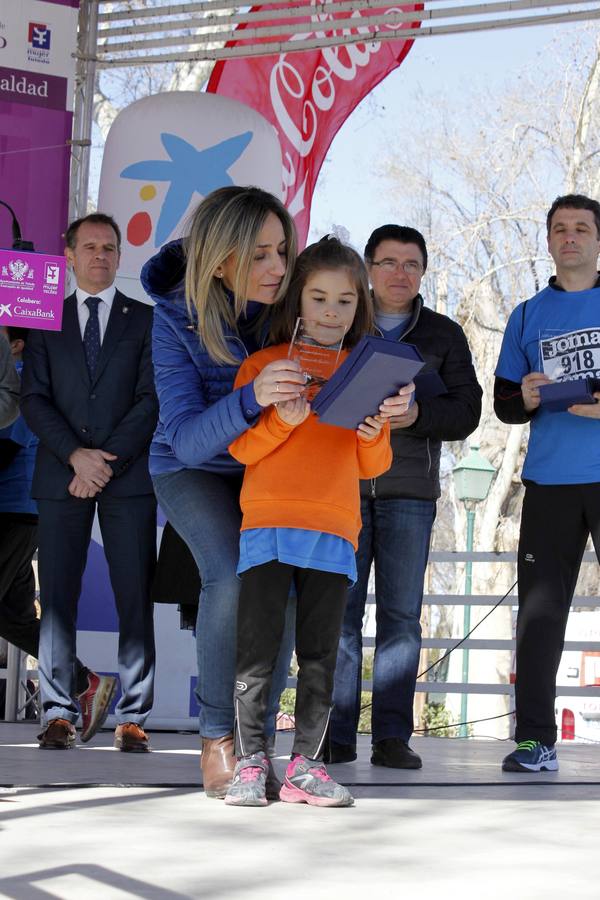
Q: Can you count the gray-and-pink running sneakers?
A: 2